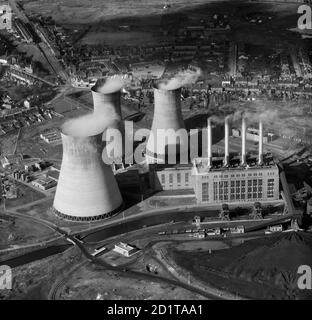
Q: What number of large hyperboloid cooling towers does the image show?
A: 3